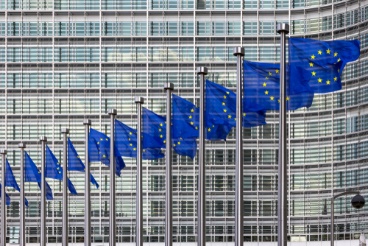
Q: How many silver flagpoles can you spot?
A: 11